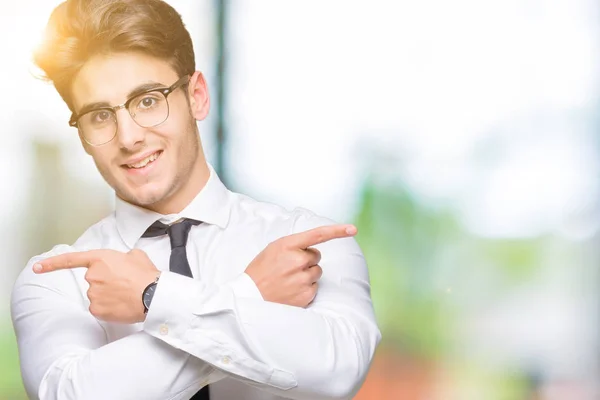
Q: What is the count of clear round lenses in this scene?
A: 2